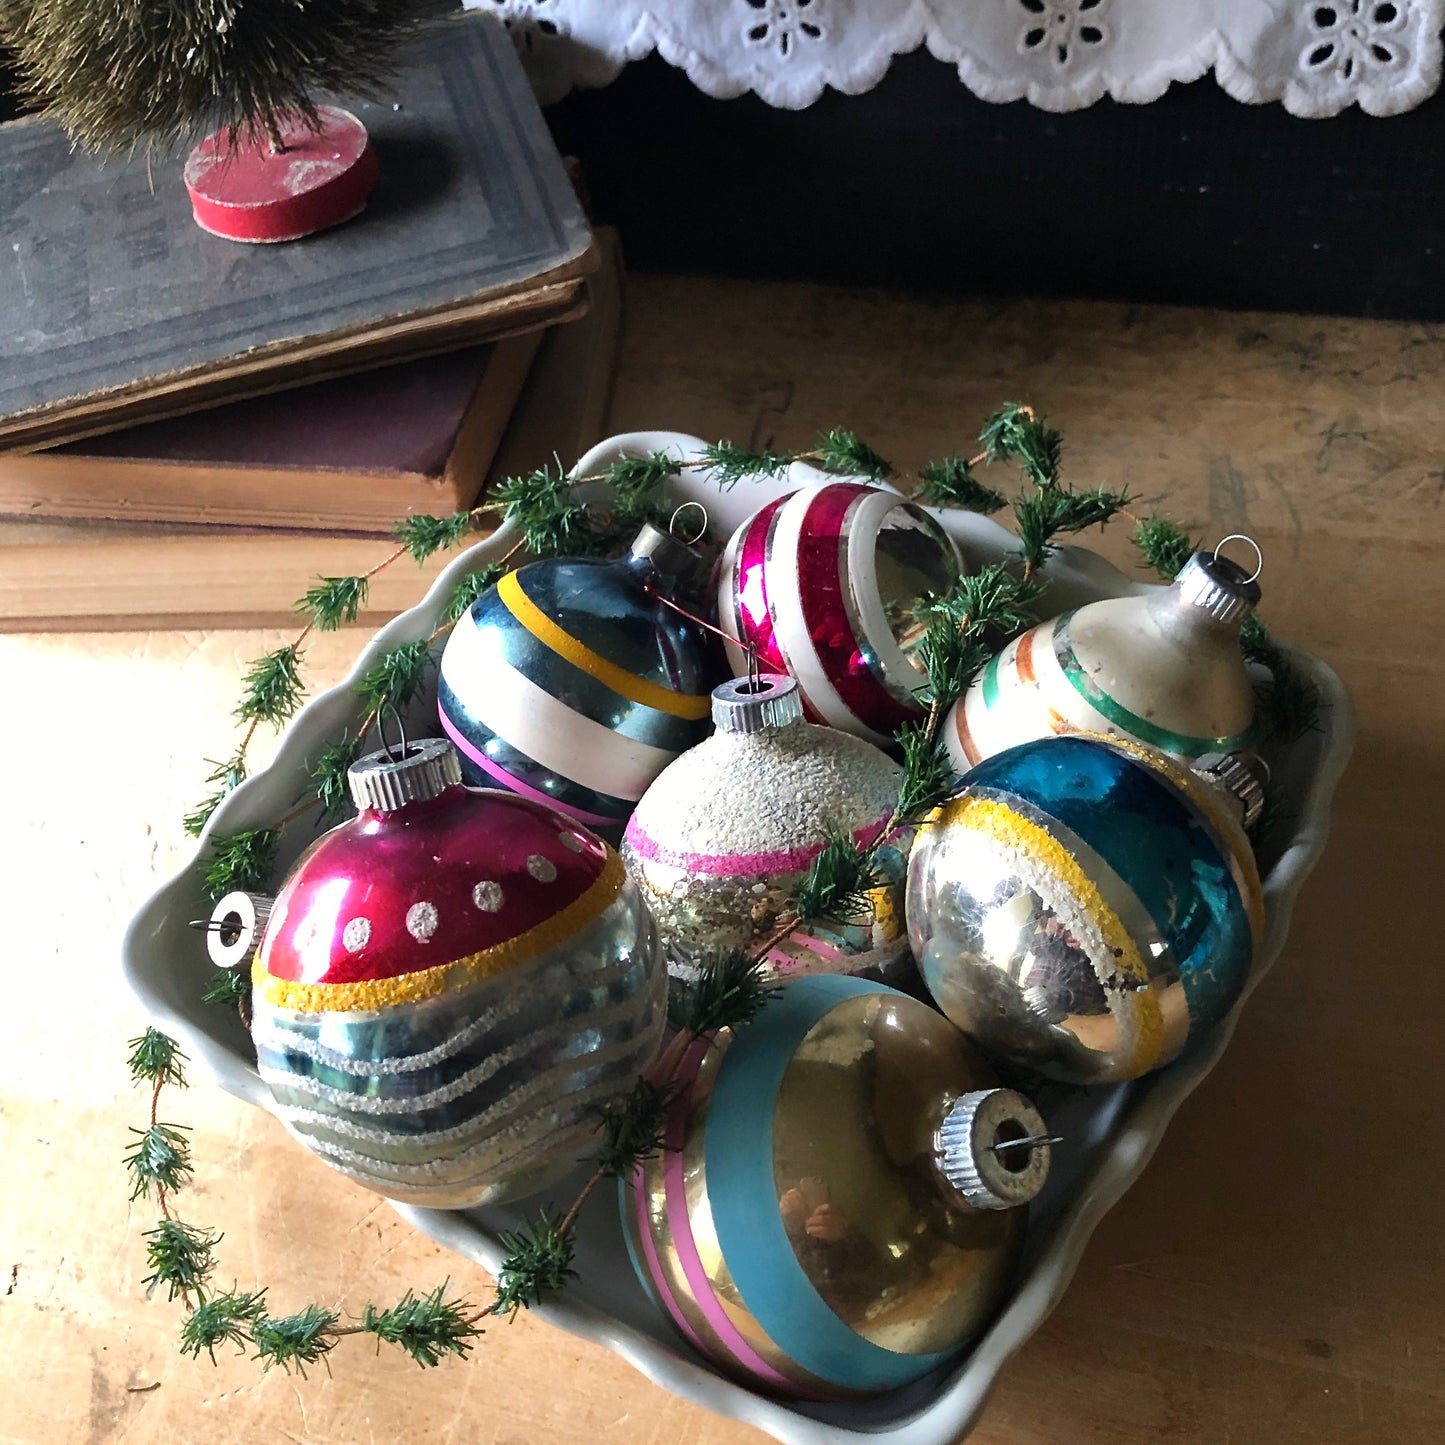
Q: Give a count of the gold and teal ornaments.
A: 1